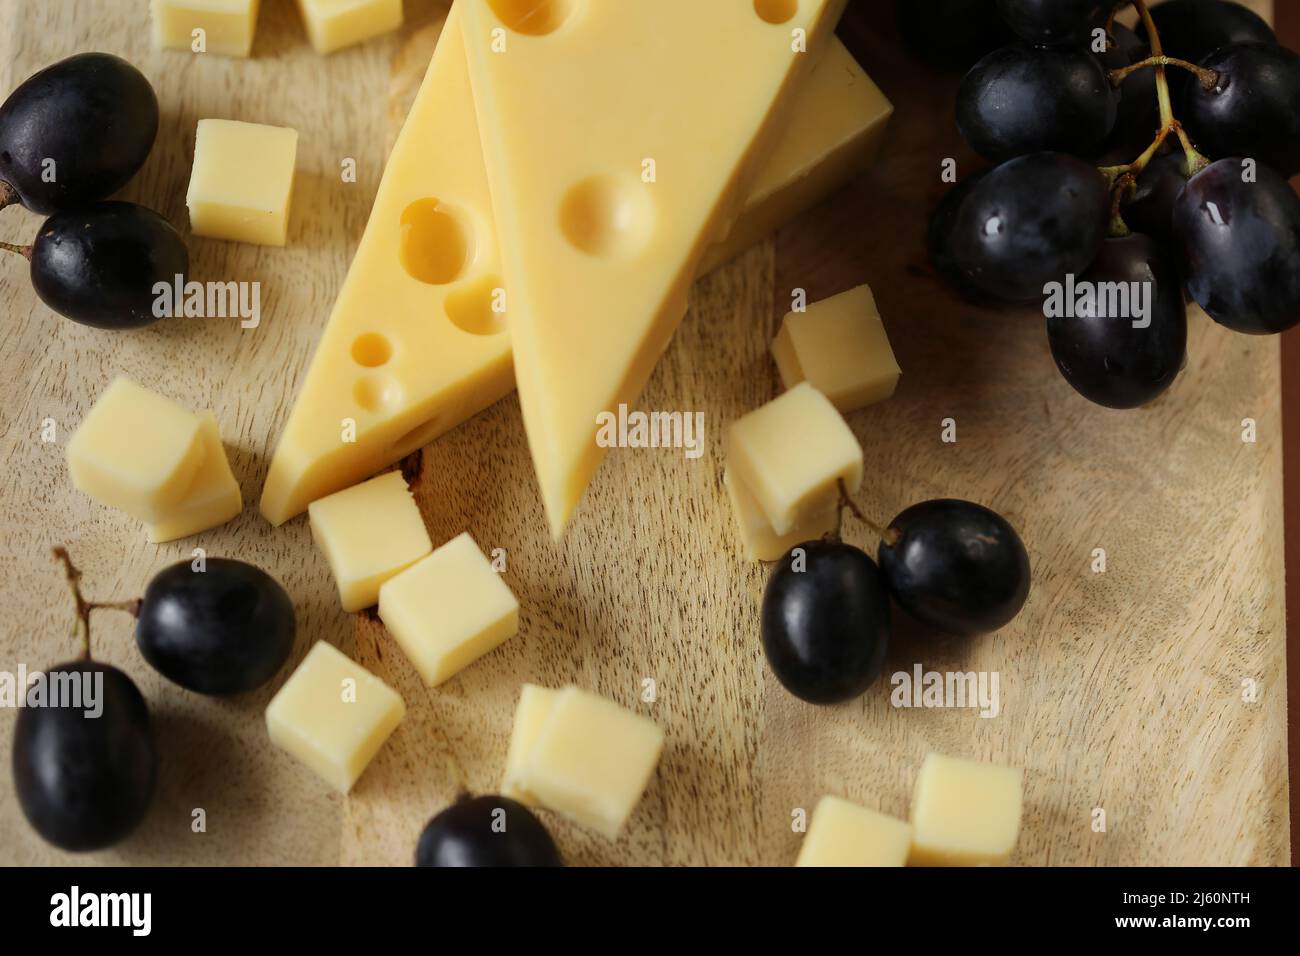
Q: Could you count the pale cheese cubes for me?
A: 15